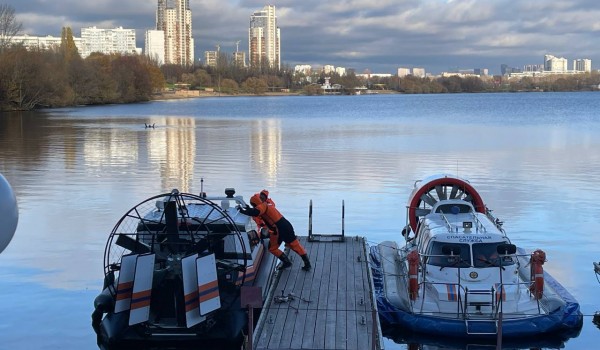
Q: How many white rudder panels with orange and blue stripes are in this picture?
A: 4